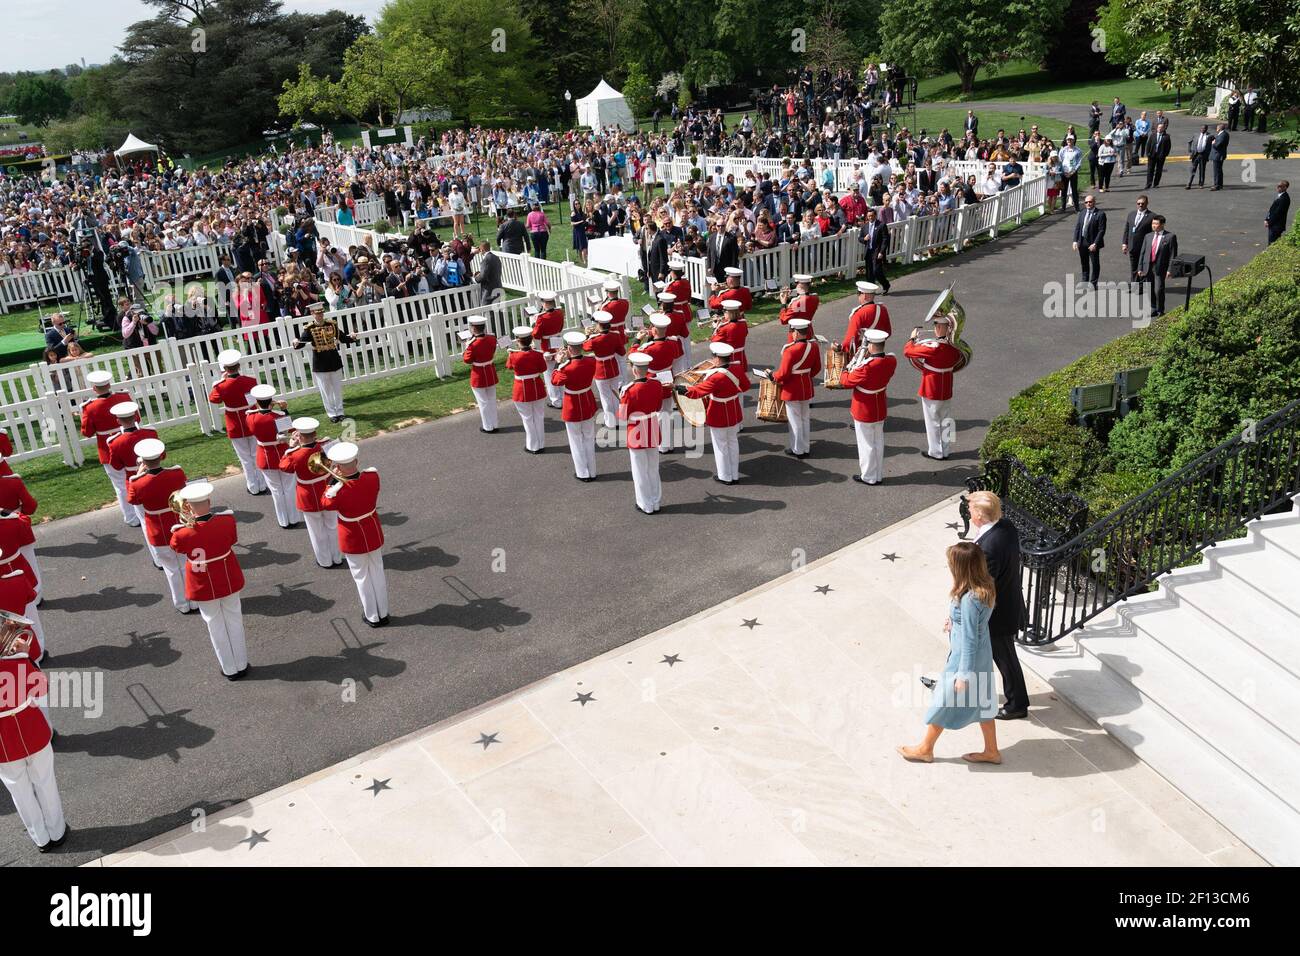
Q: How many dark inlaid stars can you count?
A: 9